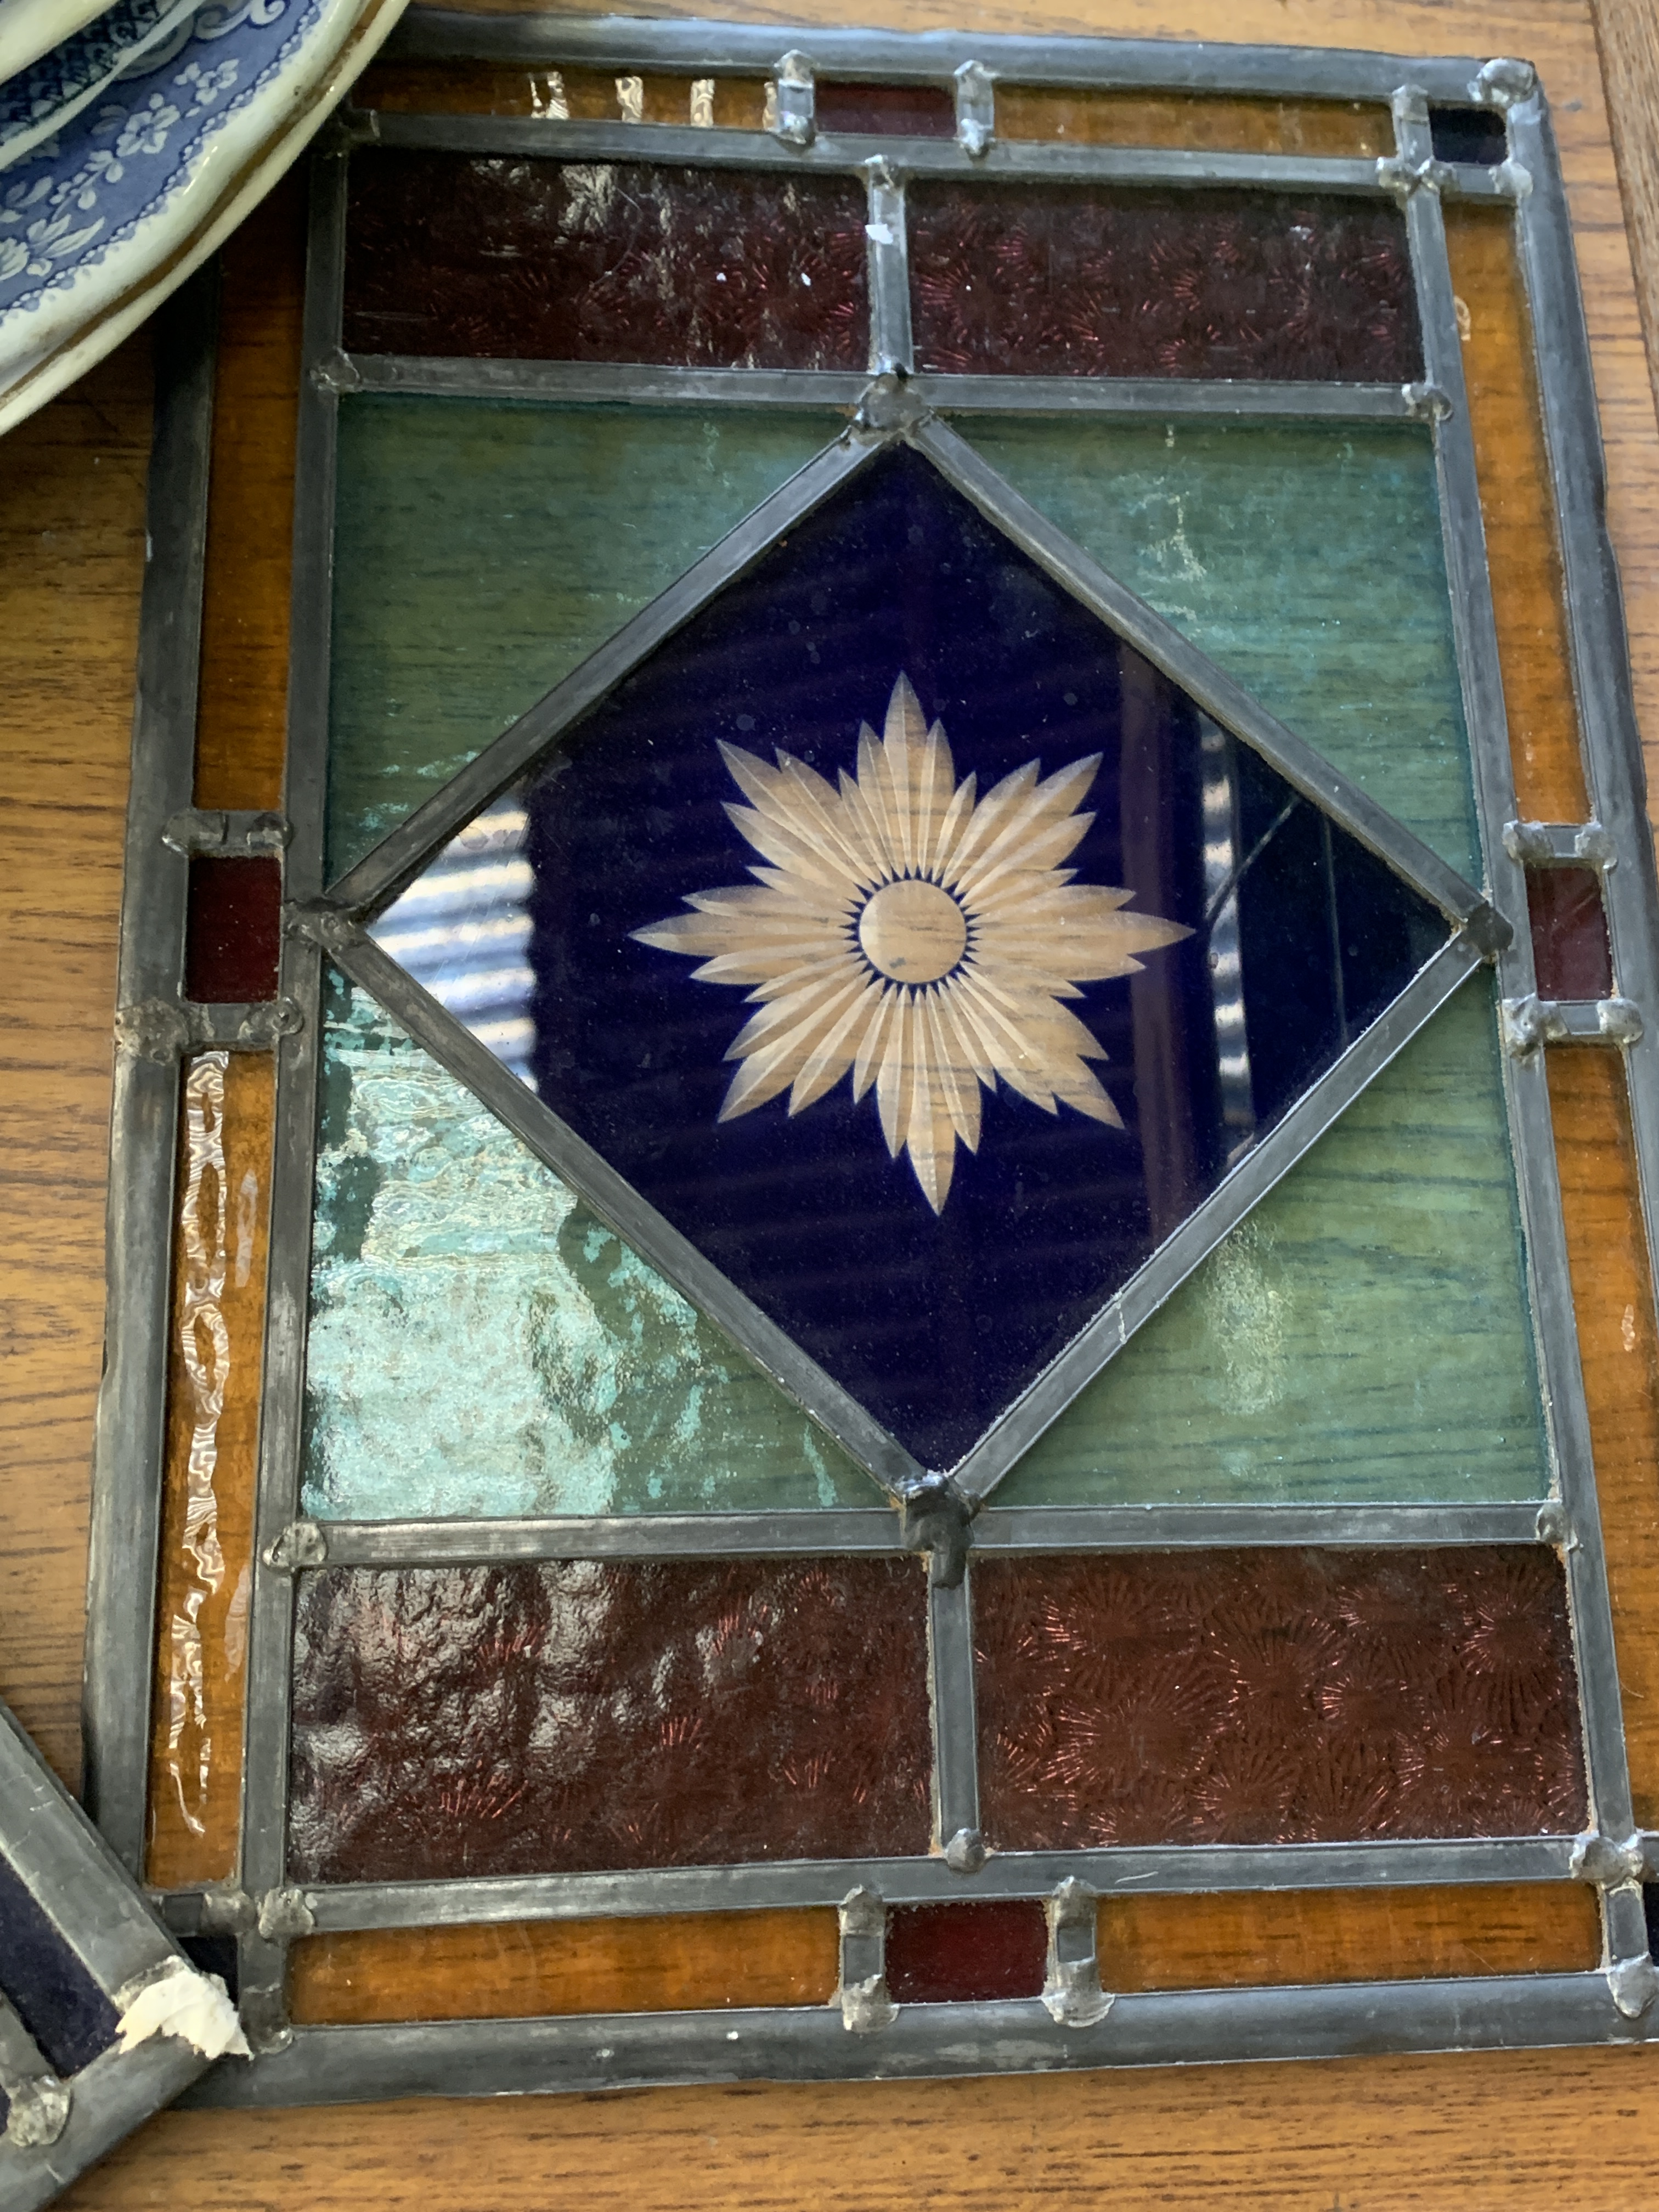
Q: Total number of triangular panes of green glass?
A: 4